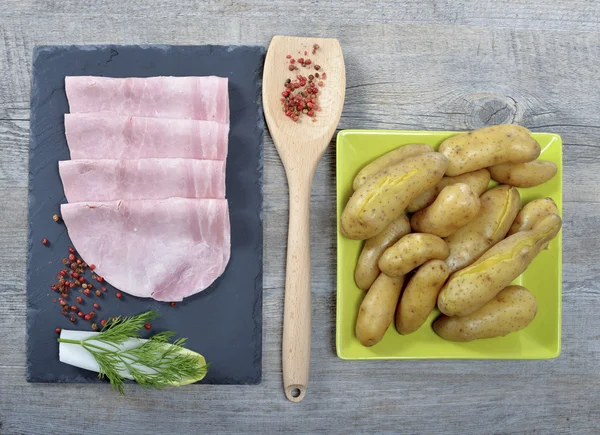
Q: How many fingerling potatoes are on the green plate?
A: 14